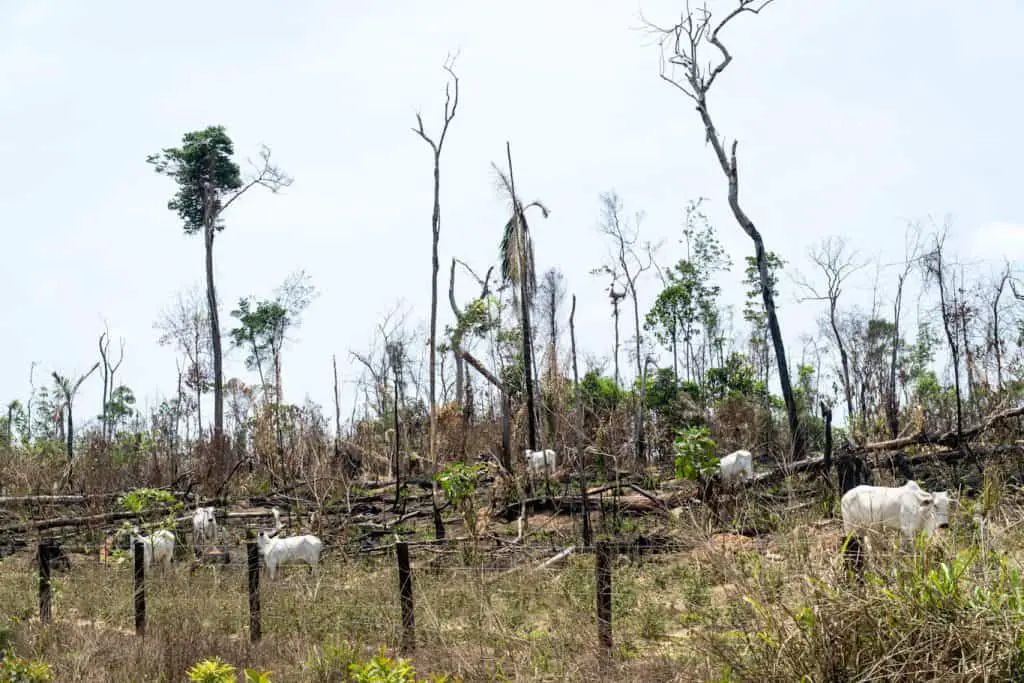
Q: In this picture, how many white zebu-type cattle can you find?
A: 6